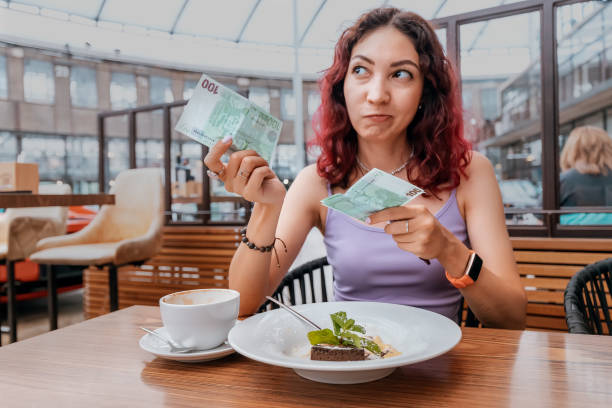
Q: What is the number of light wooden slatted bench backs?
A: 2